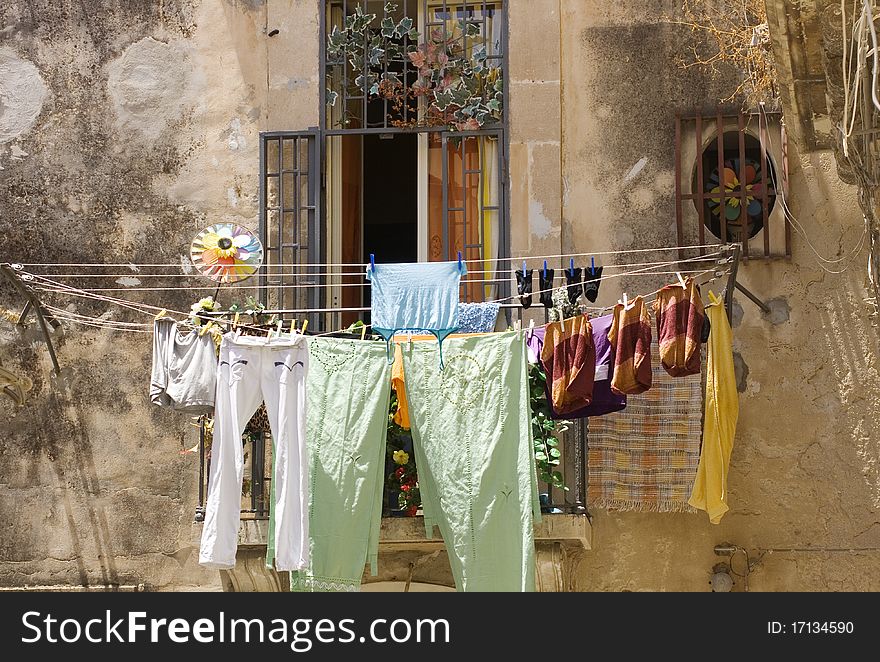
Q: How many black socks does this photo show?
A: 4